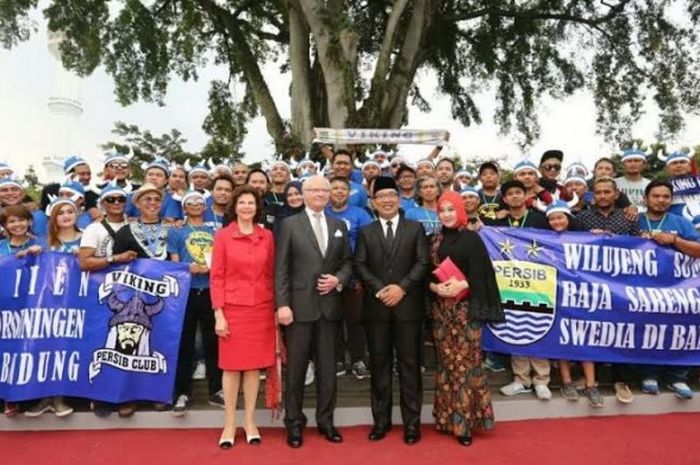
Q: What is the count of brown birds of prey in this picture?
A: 0